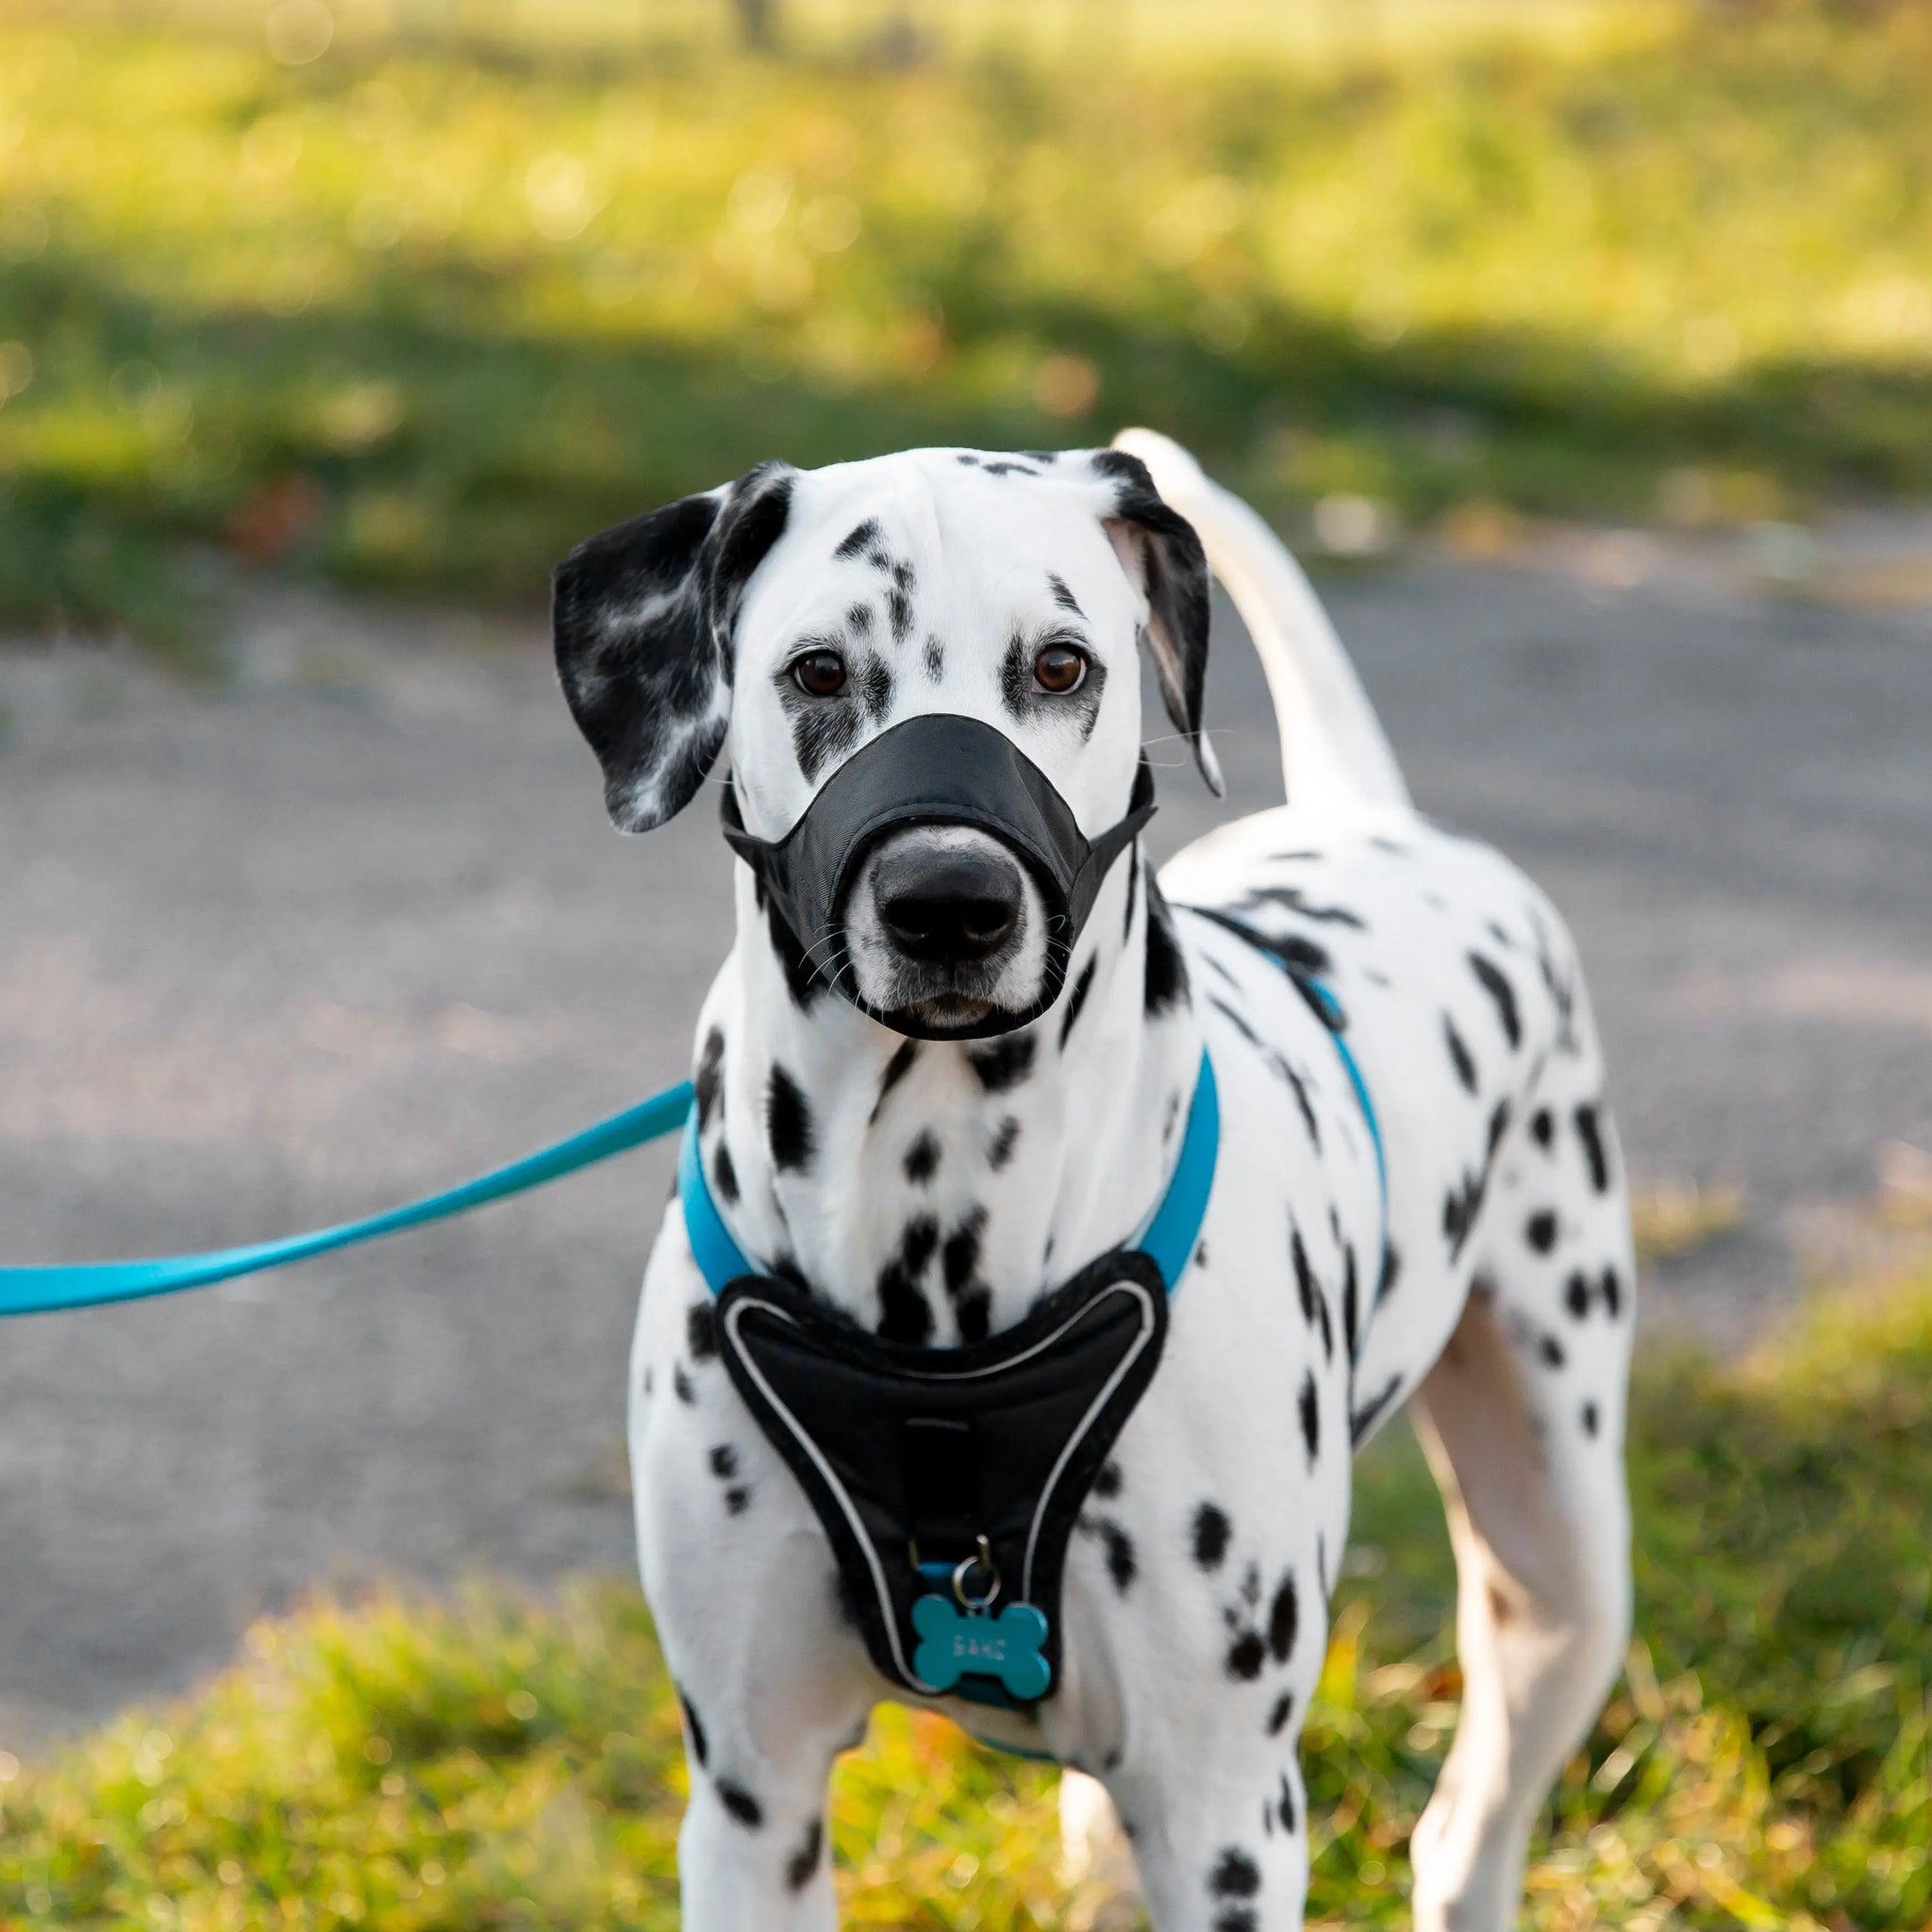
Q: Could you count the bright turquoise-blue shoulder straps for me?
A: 2